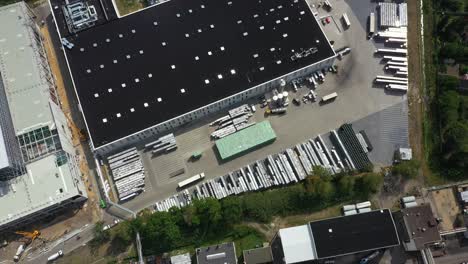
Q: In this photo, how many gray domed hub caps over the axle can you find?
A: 0